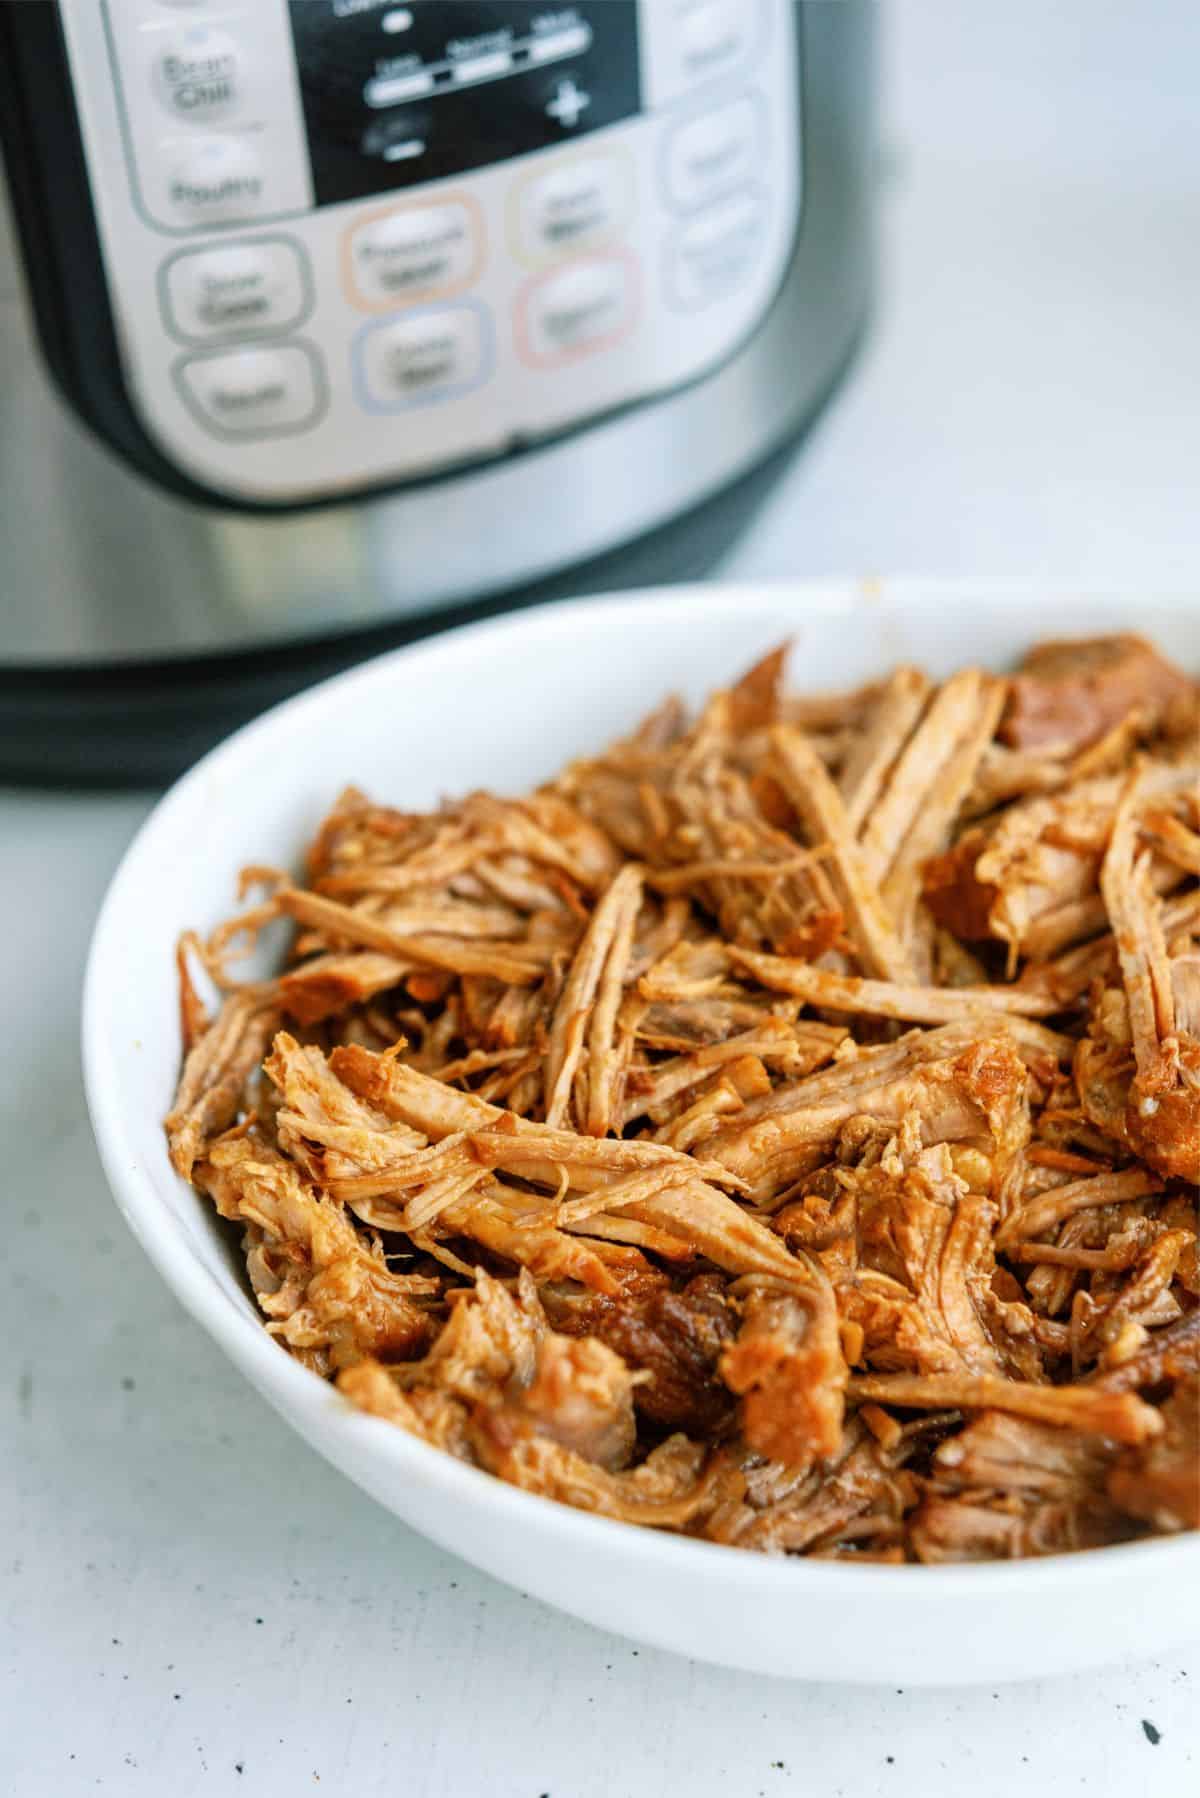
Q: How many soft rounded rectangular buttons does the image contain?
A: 8